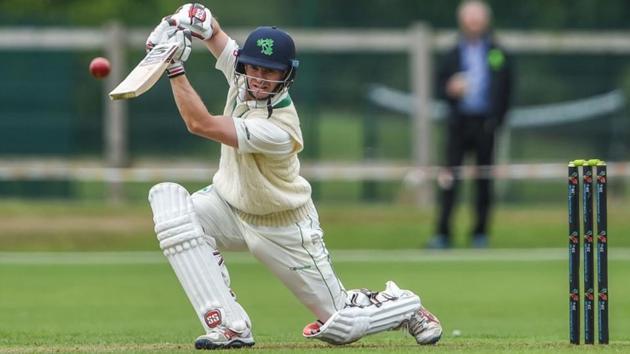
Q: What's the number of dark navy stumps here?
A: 3